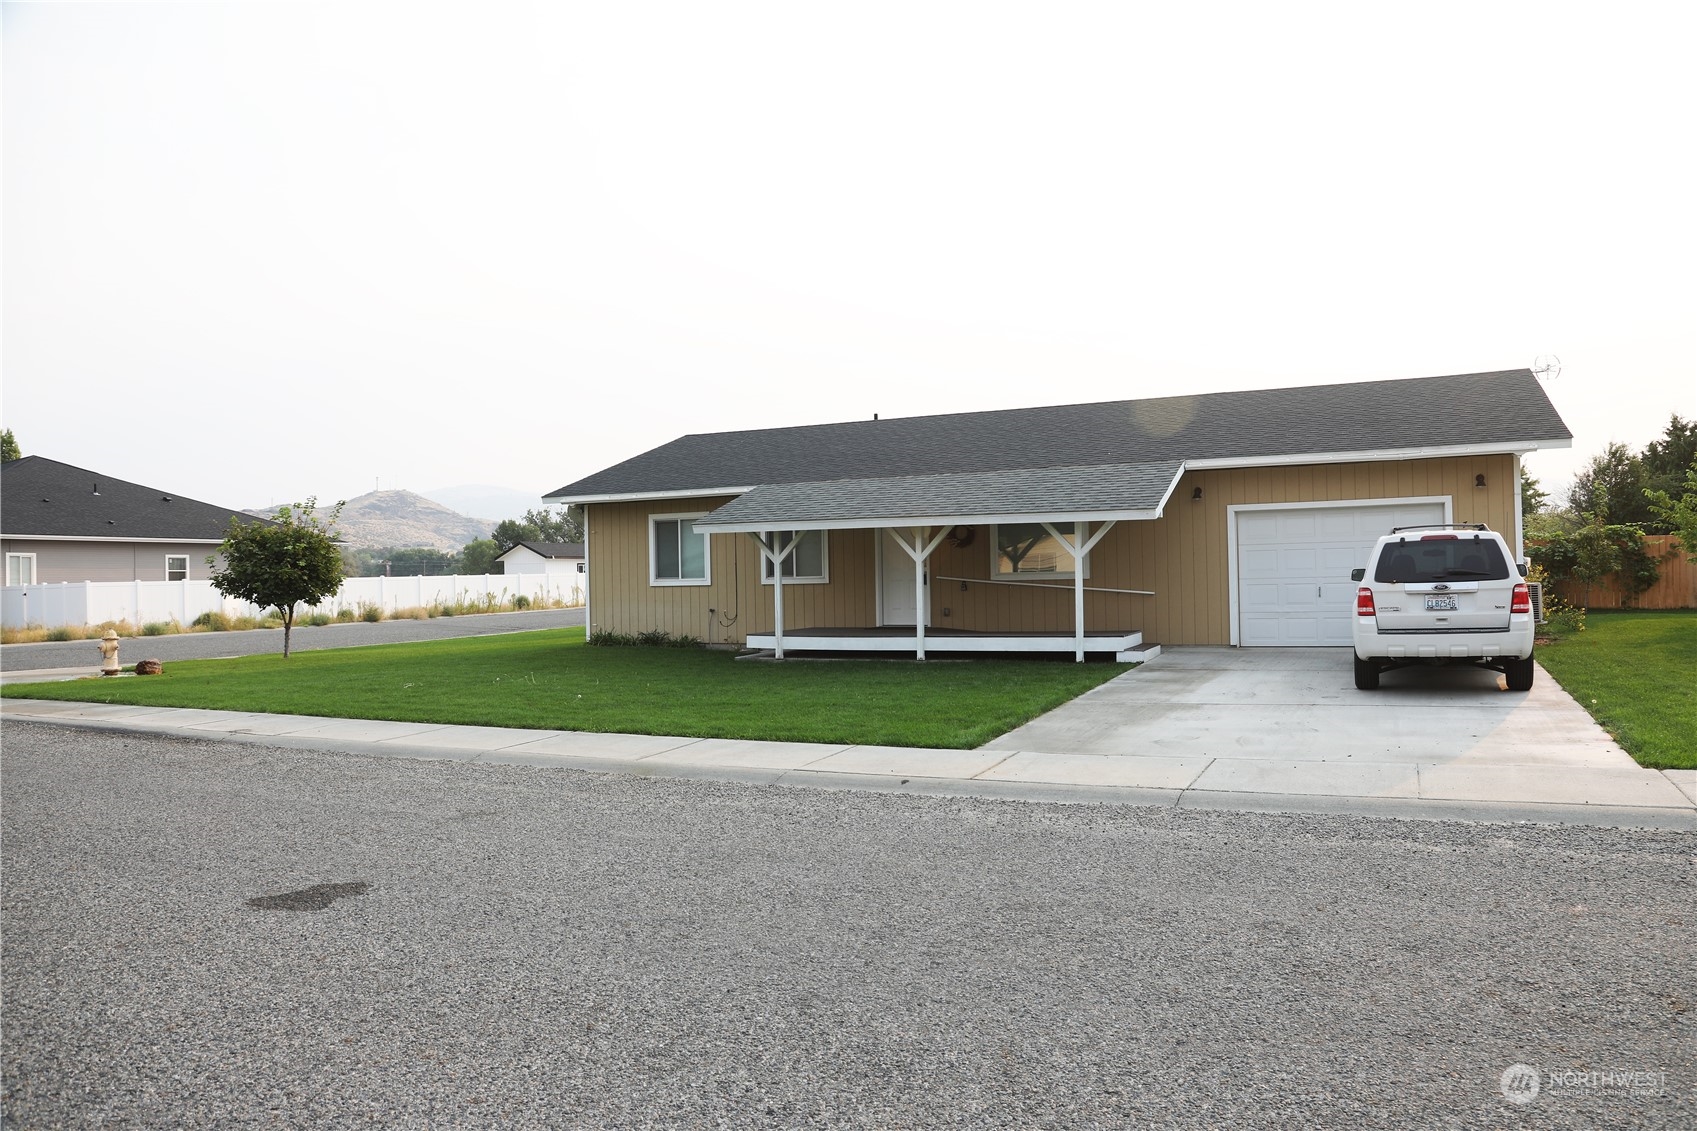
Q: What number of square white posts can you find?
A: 3